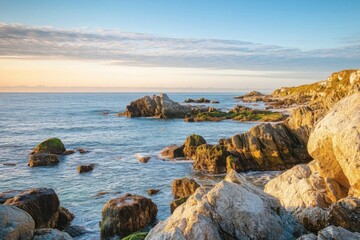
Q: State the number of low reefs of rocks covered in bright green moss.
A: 1